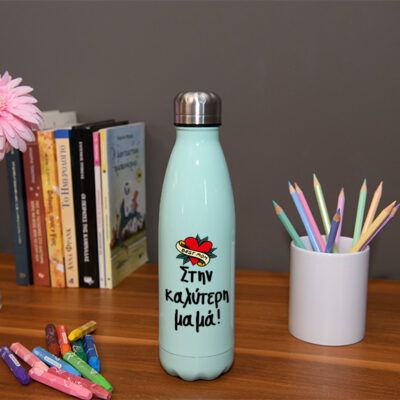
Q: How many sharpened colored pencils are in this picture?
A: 10